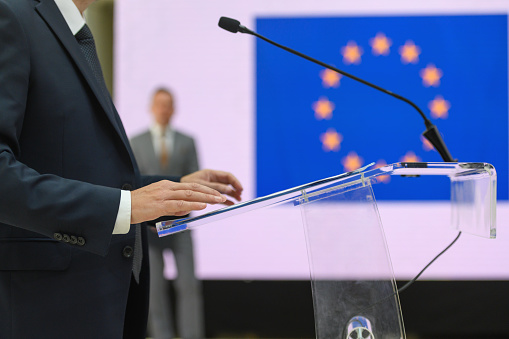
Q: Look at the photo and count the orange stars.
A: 12